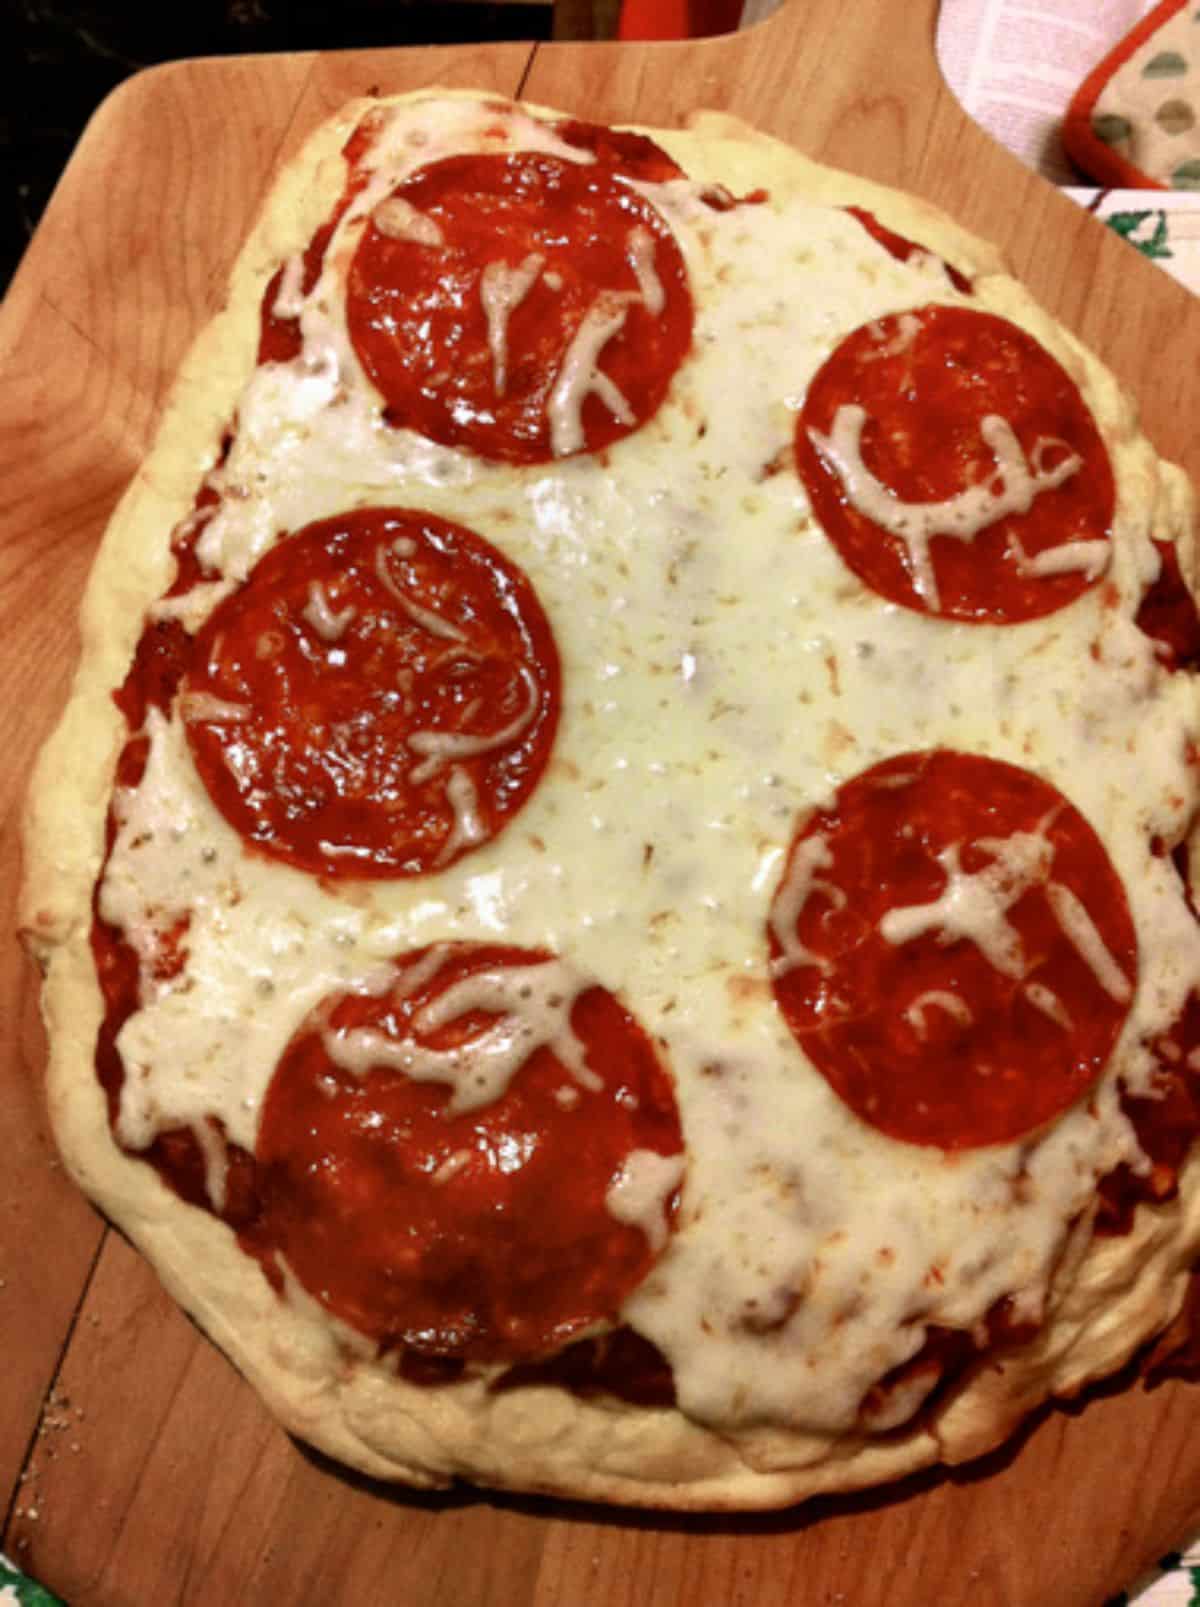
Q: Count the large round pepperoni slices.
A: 5